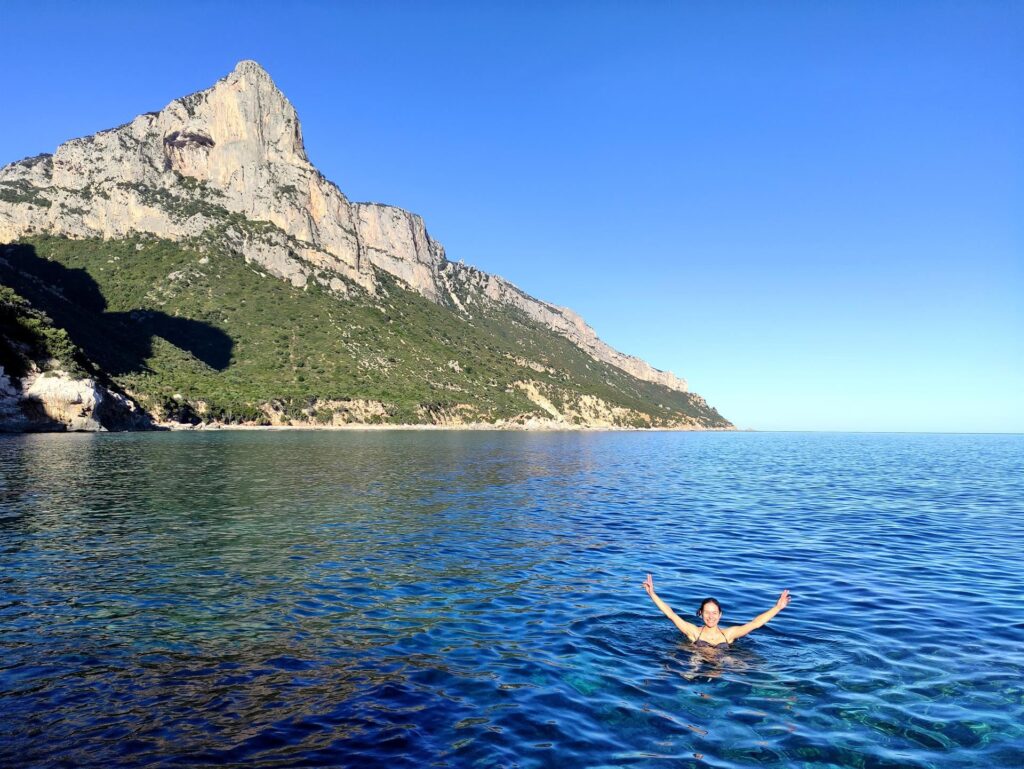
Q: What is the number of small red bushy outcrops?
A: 0